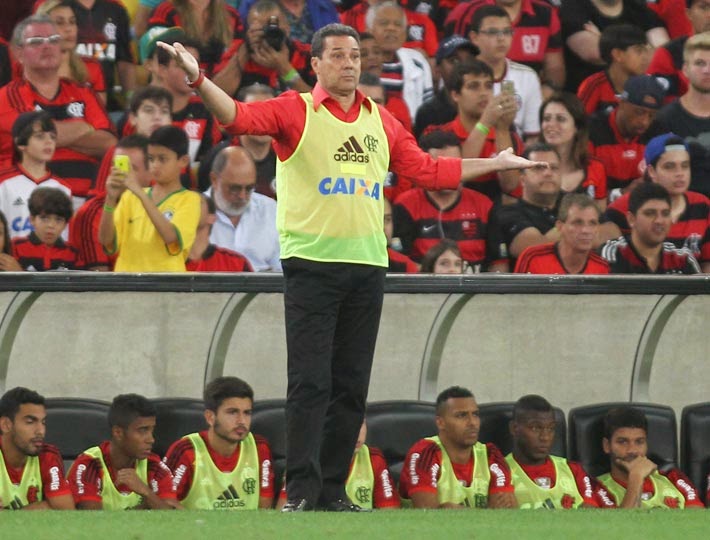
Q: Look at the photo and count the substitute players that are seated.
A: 7